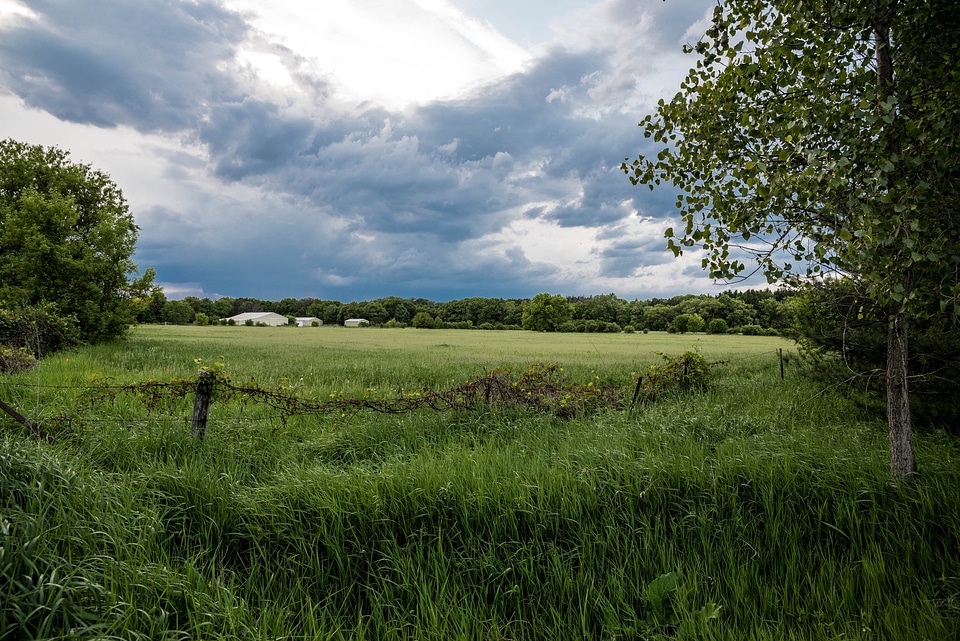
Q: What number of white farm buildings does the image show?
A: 3